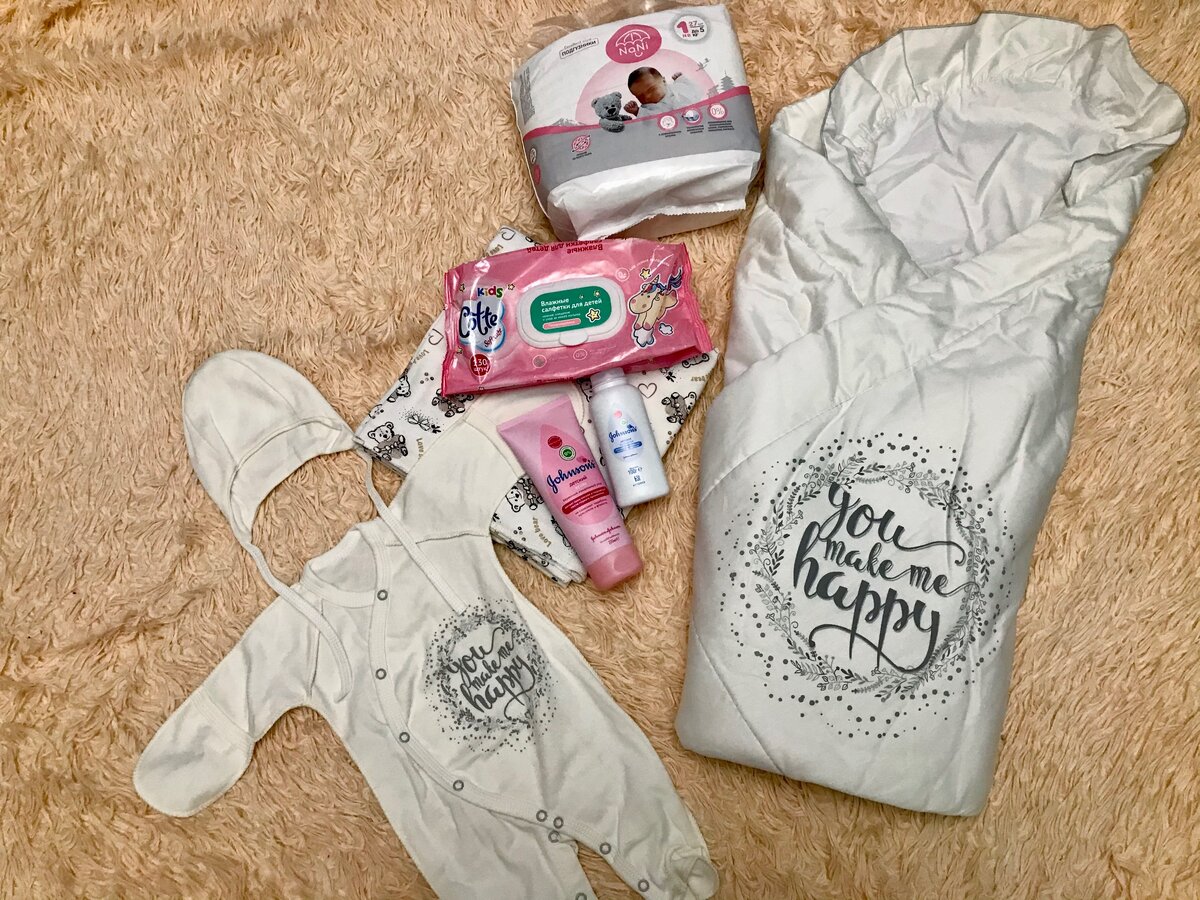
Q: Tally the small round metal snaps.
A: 10